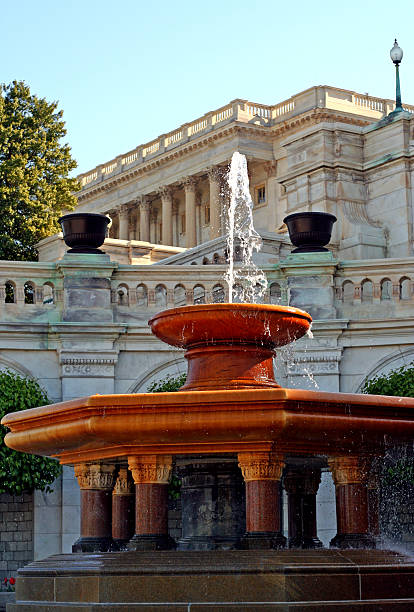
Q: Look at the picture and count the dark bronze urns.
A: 2